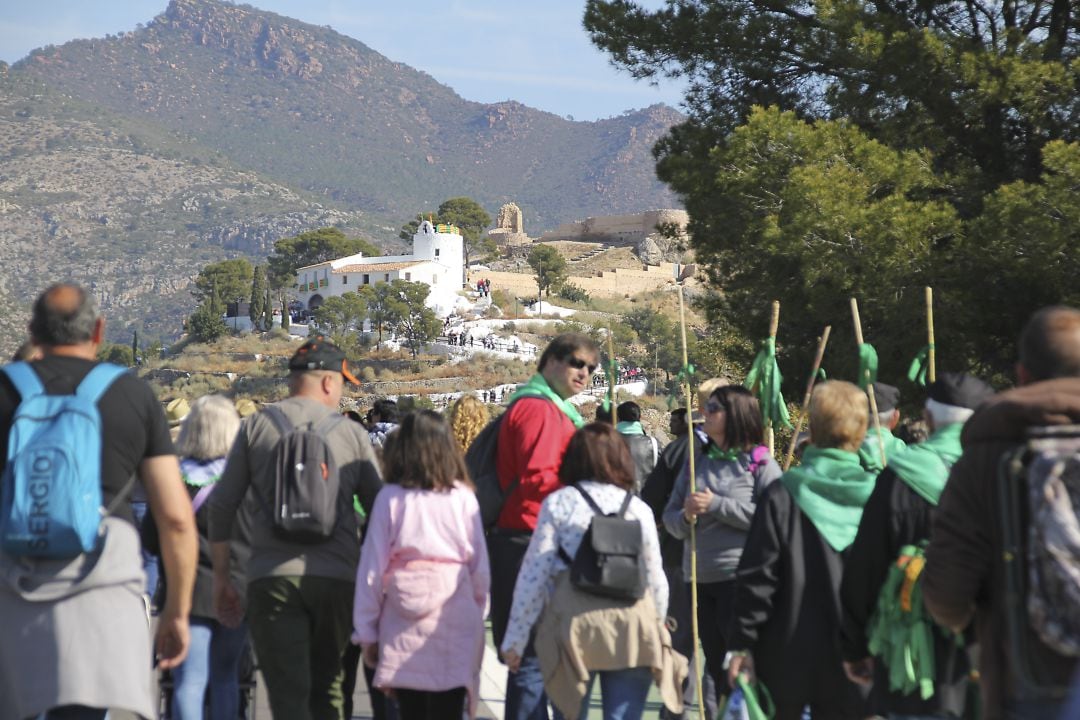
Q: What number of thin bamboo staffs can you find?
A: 6